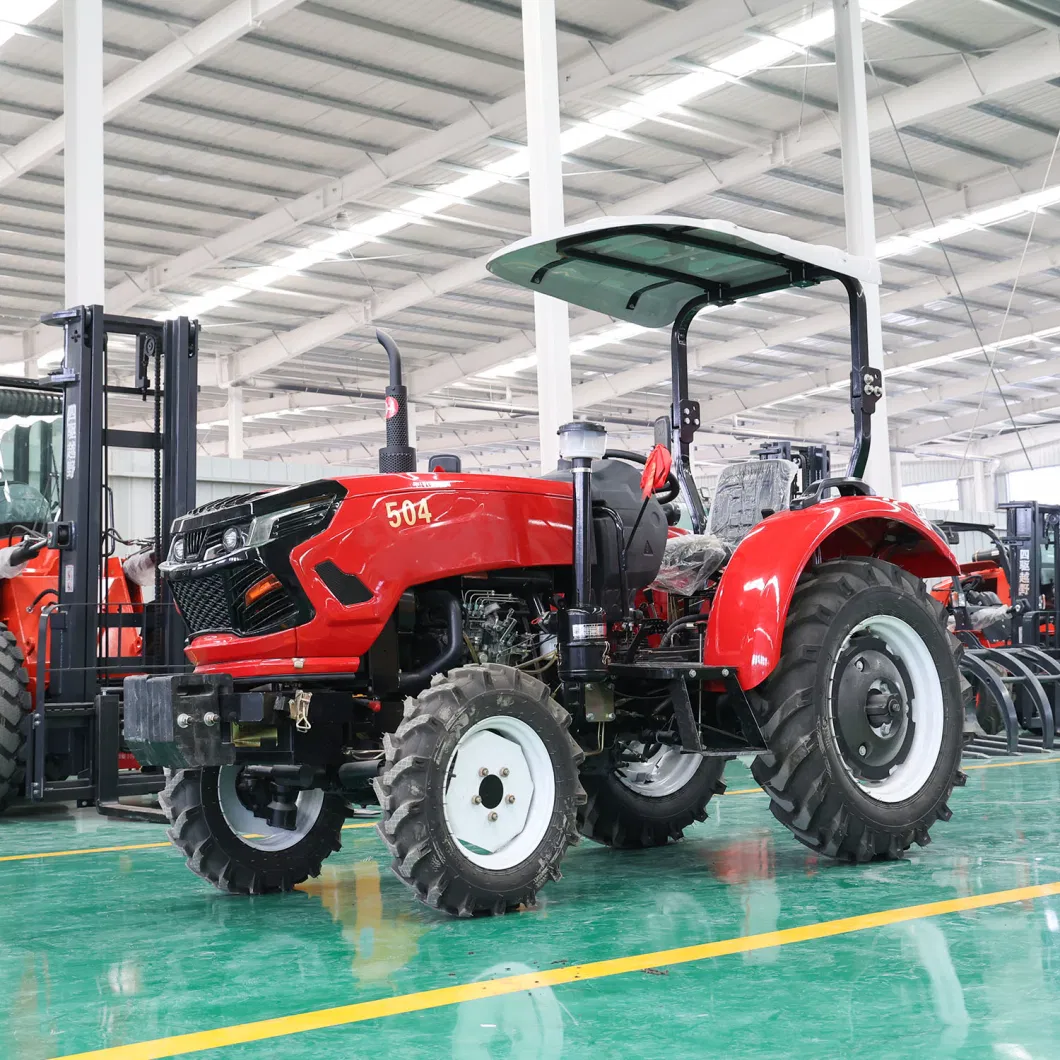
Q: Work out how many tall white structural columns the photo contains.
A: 3